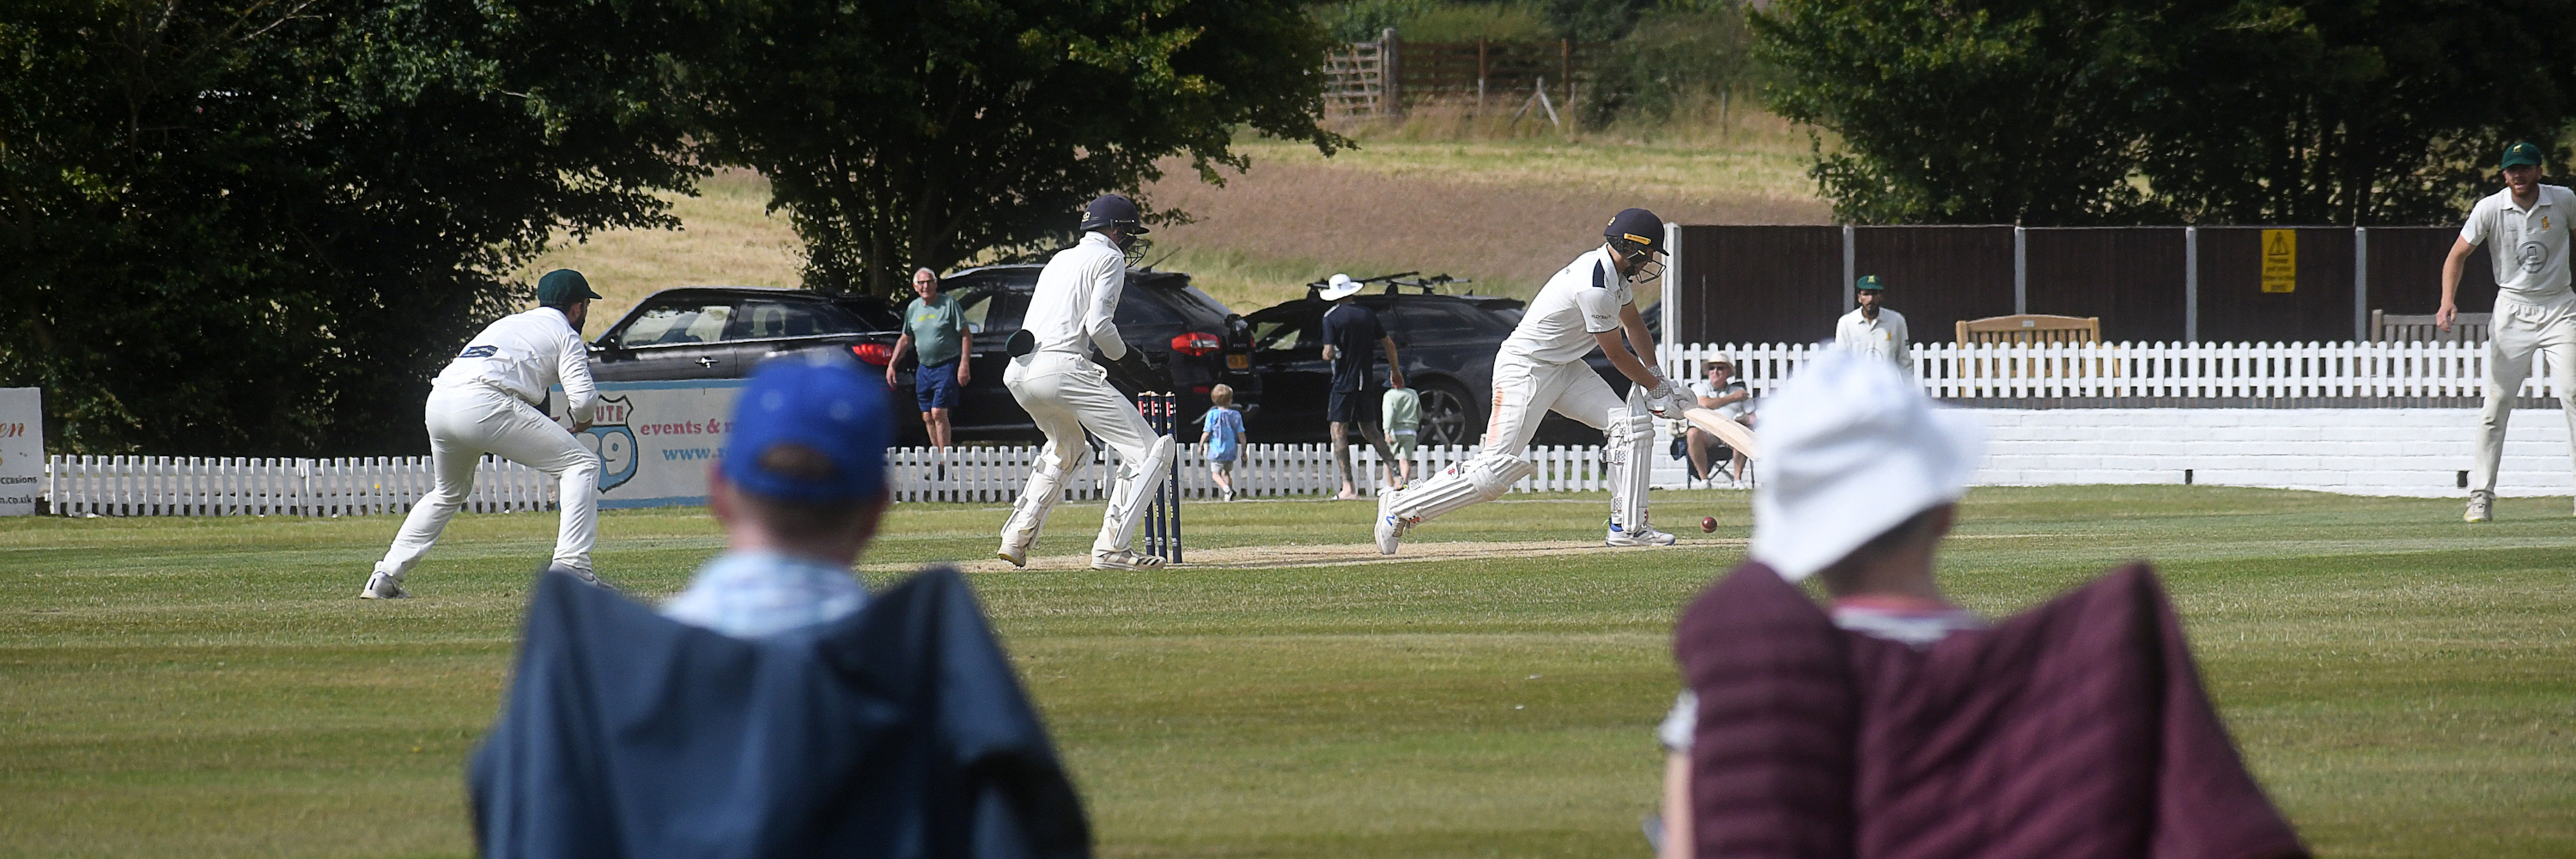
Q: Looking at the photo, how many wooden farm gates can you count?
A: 1